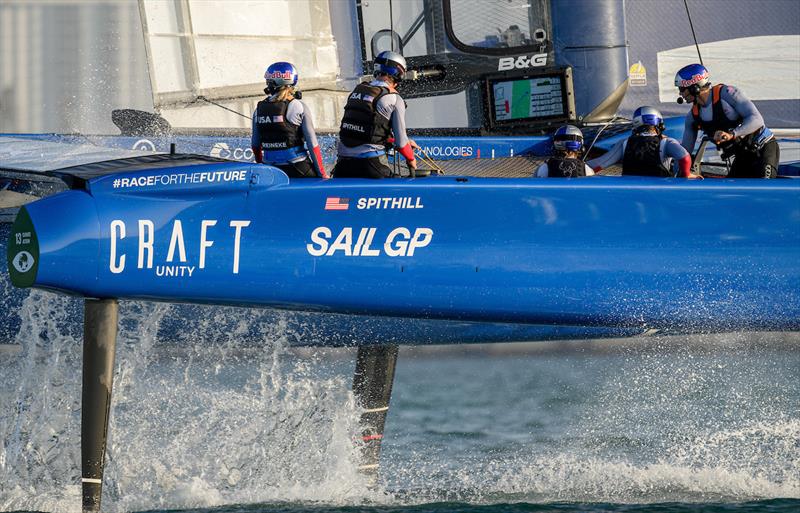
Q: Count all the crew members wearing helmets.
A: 5